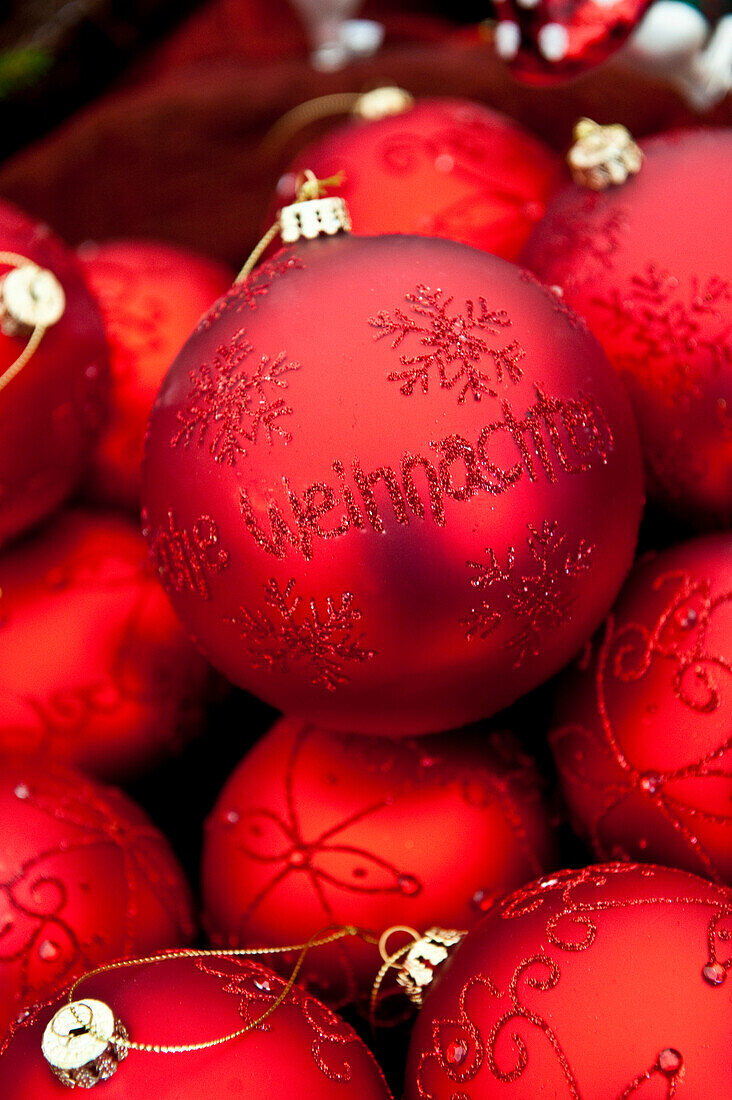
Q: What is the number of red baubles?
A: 11